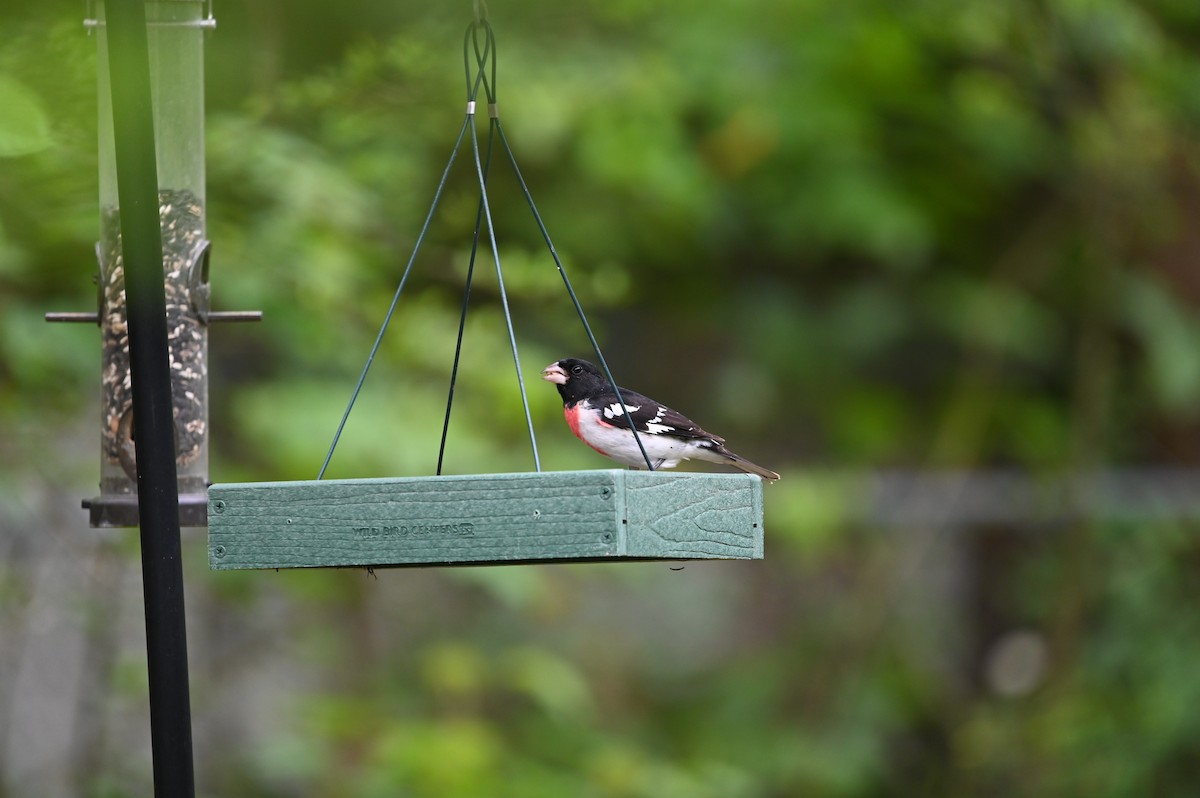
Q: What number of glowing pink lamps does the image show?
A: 0